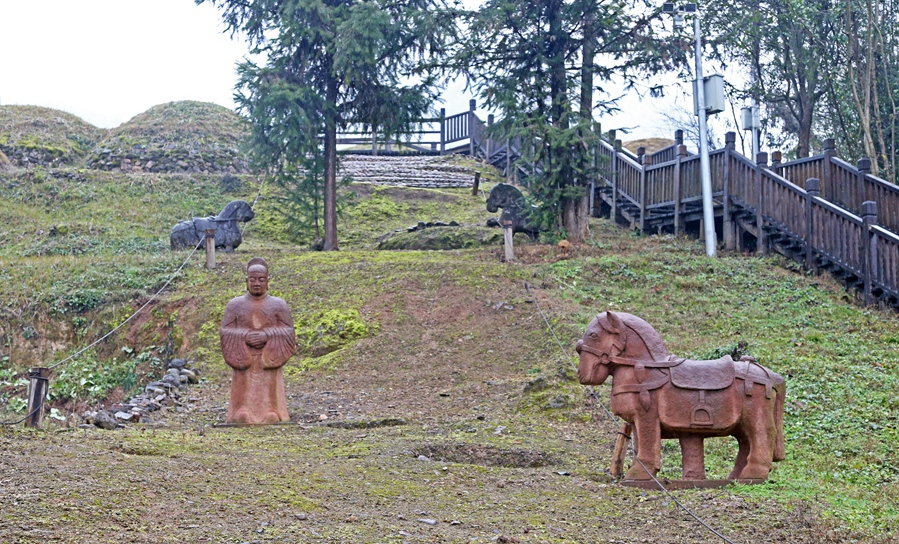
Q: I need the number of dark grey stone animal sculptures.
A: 2